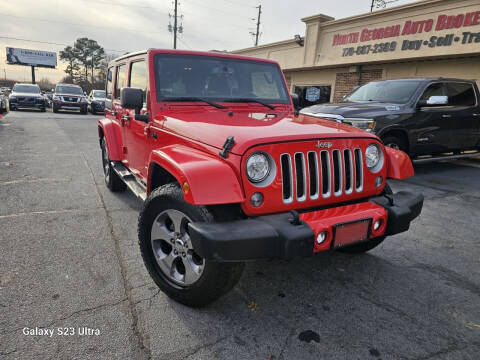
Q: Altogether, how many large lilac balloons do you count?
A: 0